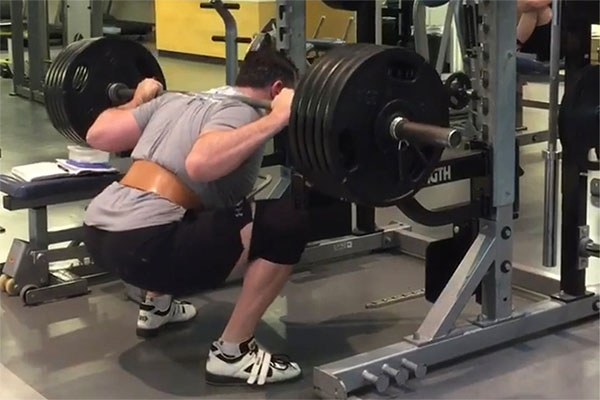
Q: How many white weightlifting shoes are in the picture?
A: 2